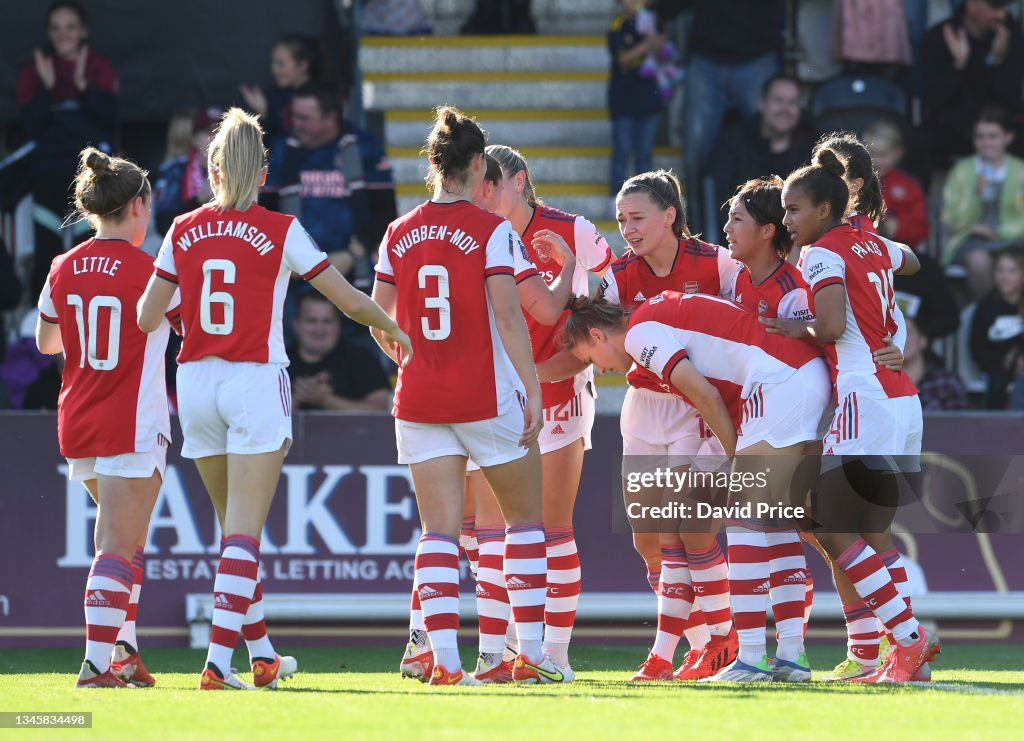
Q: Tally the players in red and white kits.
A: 10